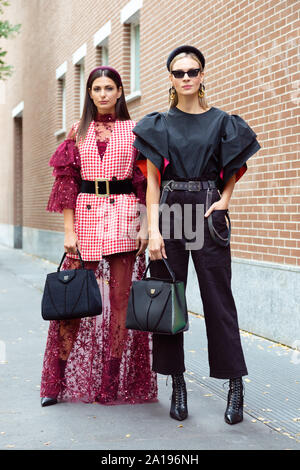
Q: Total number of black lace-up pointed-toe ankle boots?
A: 2